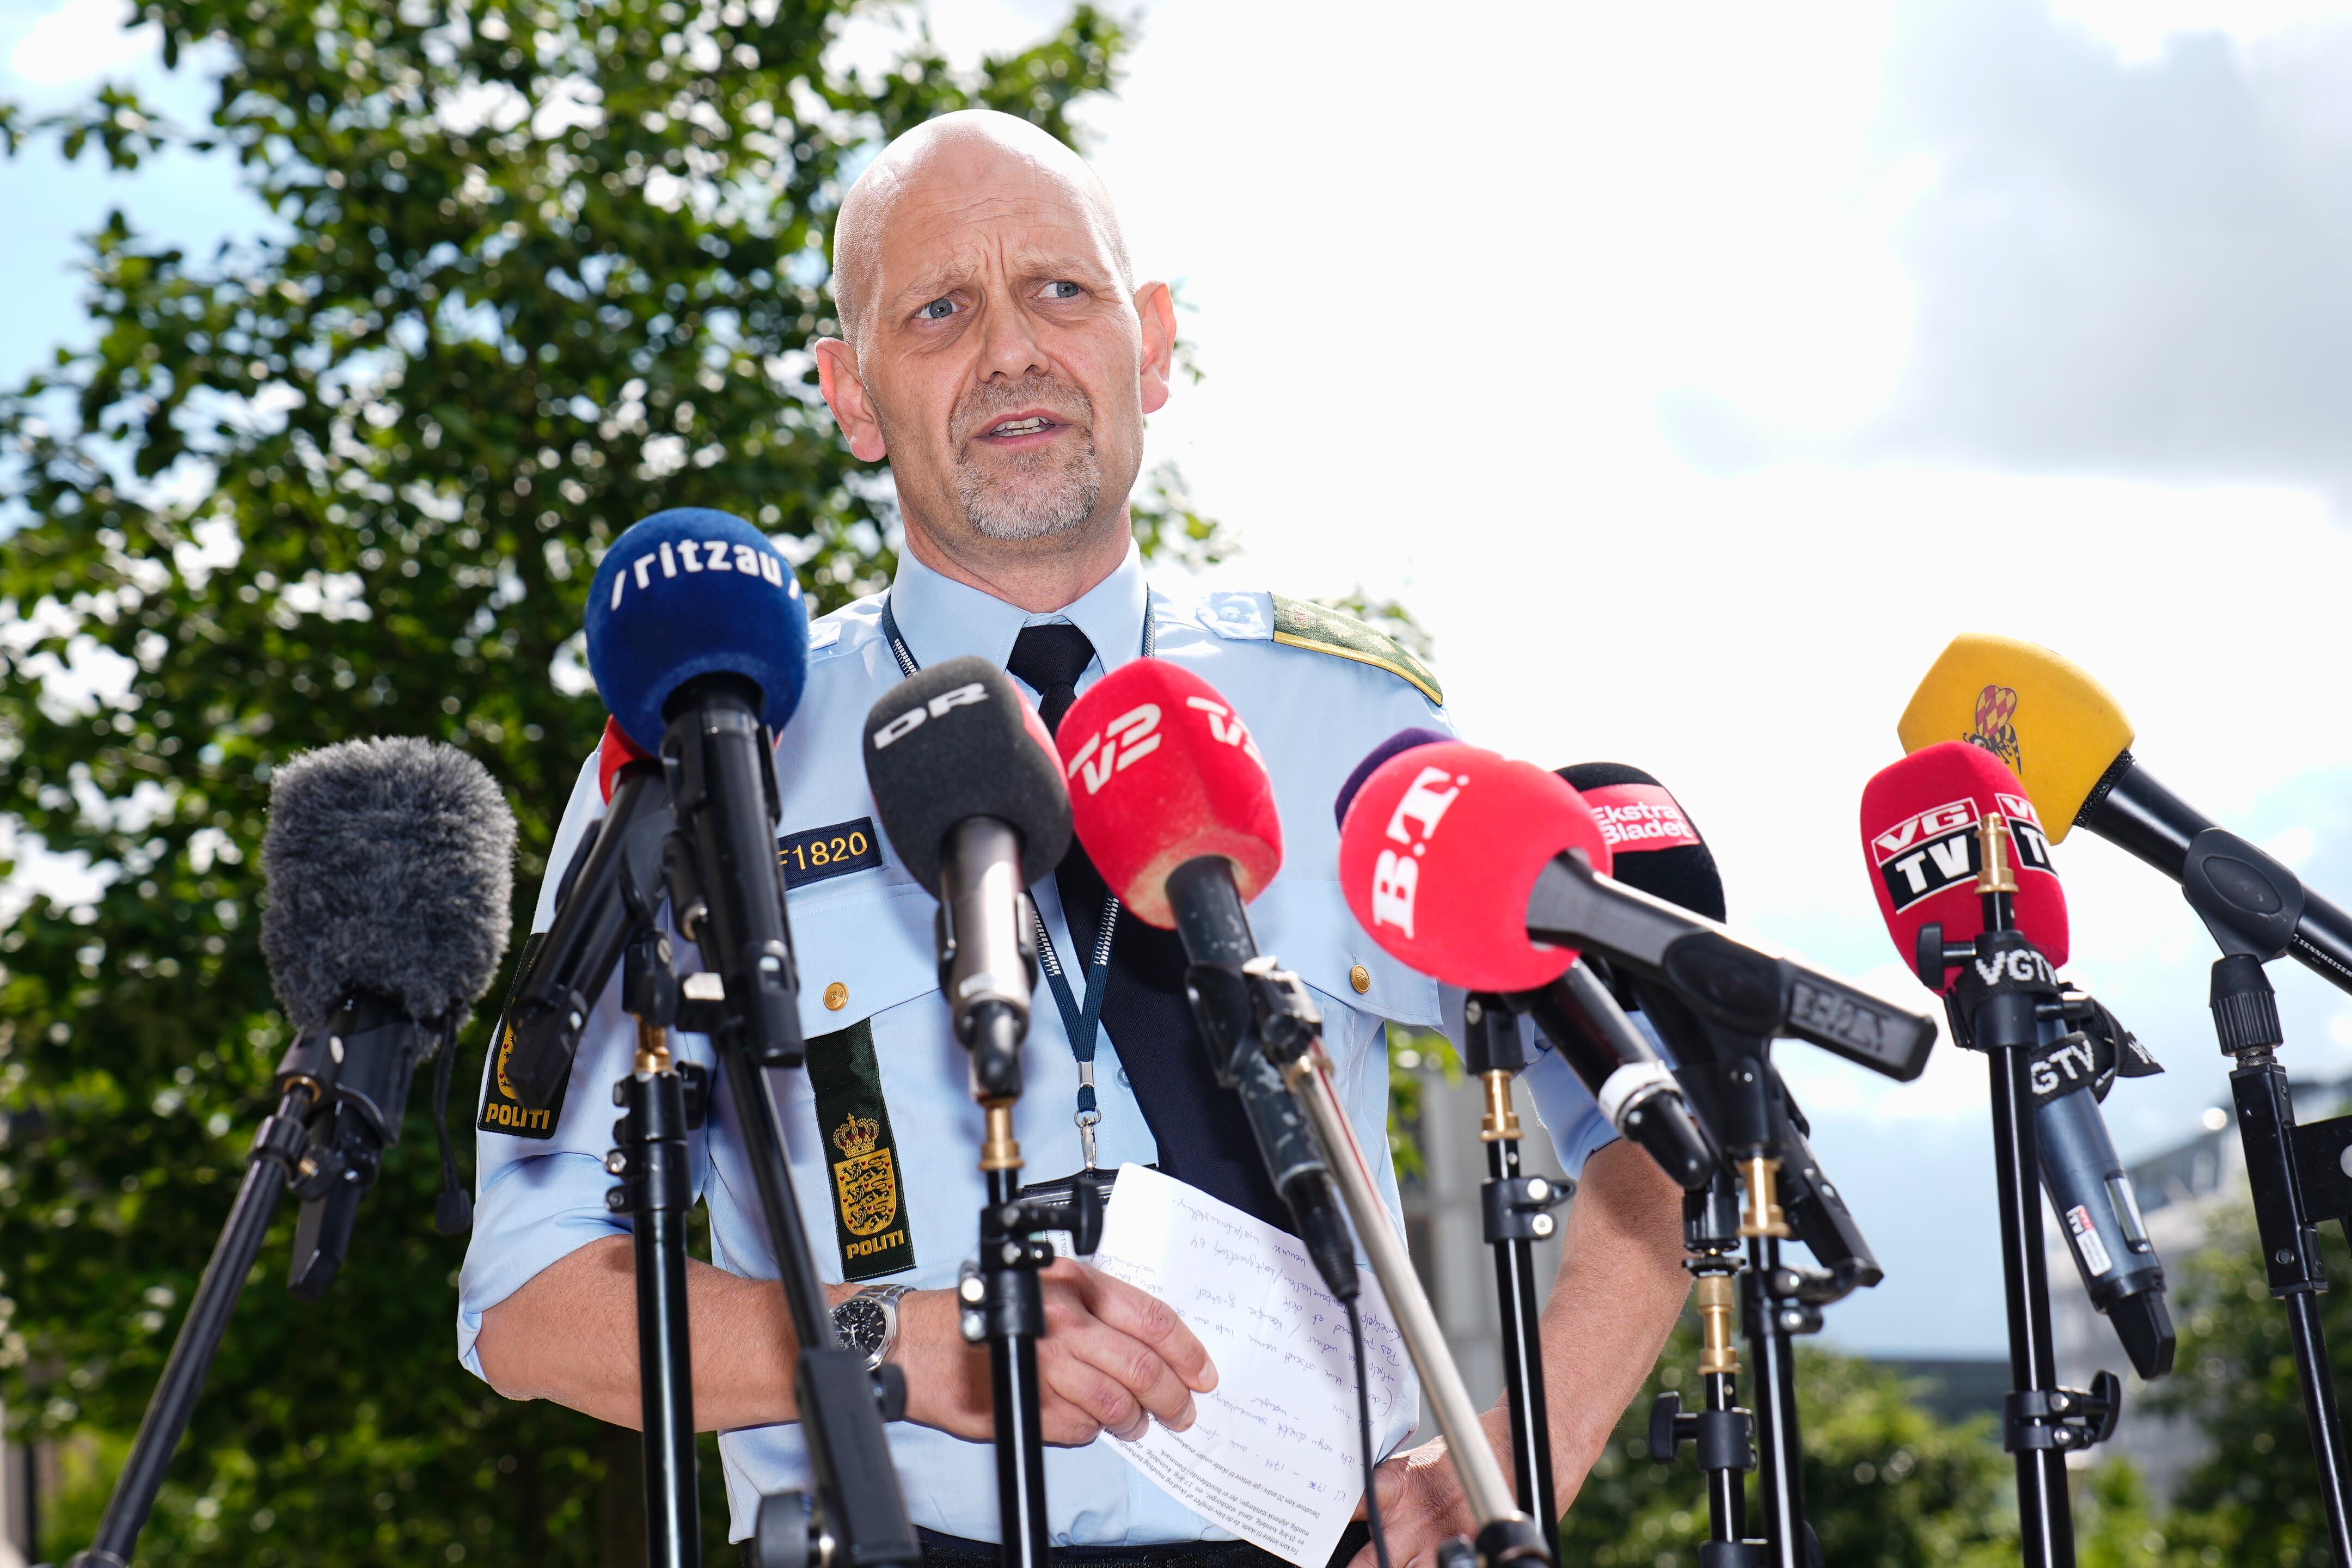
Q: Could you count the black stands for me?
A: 9